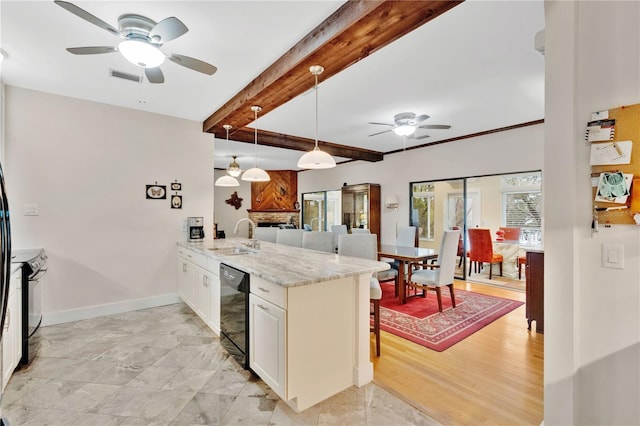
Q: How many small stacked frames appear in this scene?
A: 2